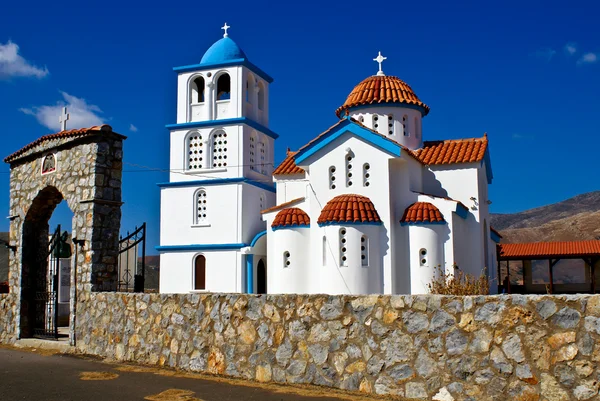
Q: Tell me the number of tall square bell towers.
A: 1